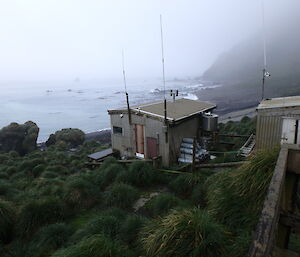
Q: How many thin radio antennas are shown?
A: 3